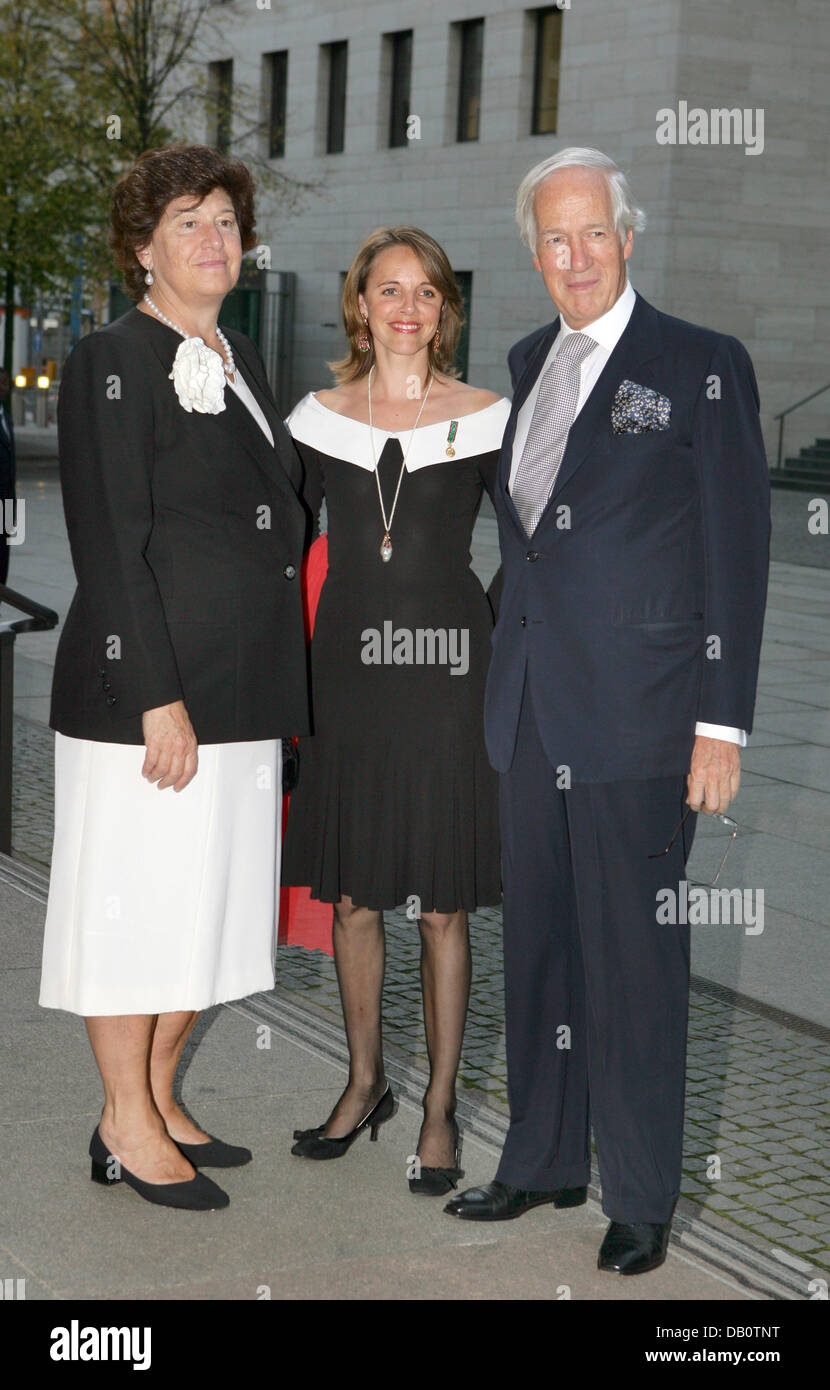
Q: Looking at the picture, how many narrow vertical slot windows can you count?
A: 6